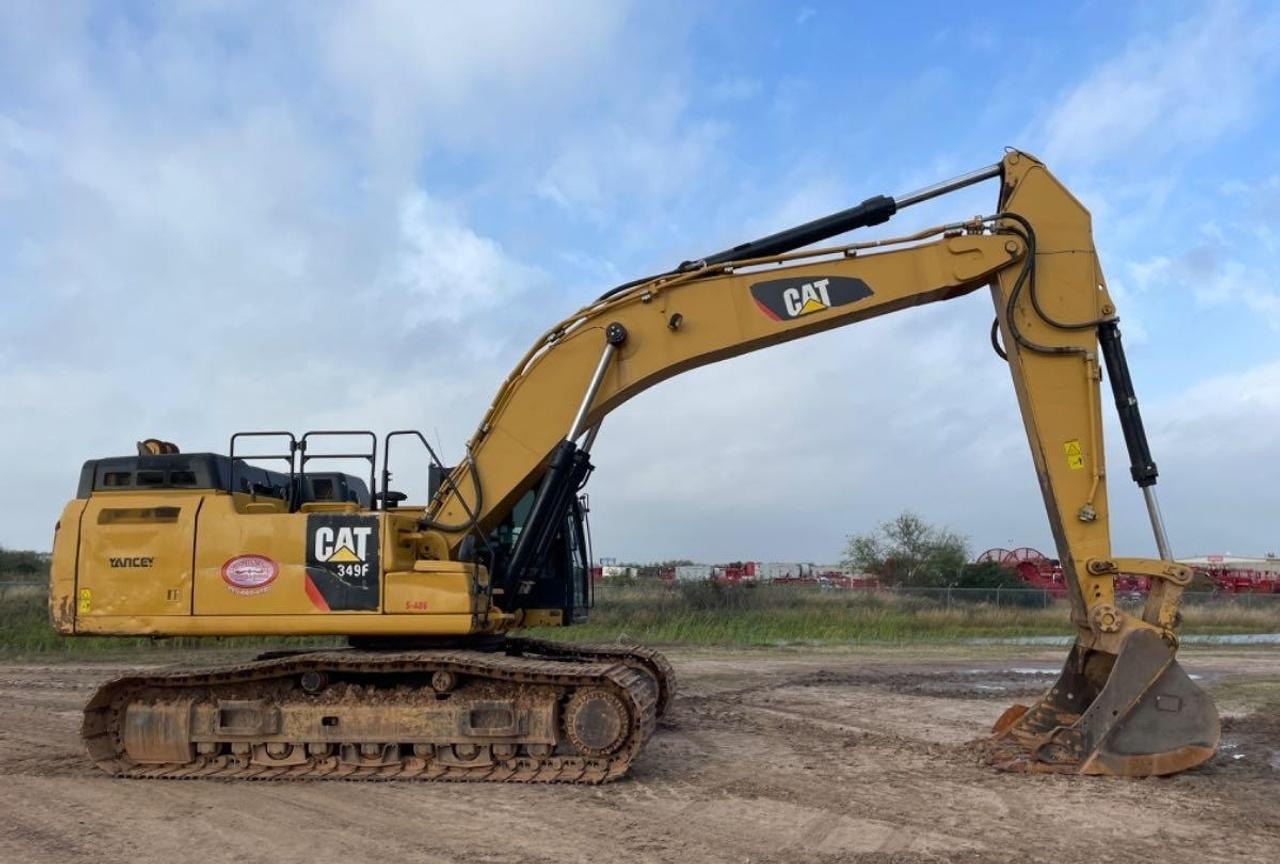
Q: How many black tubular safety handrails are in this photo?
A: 3